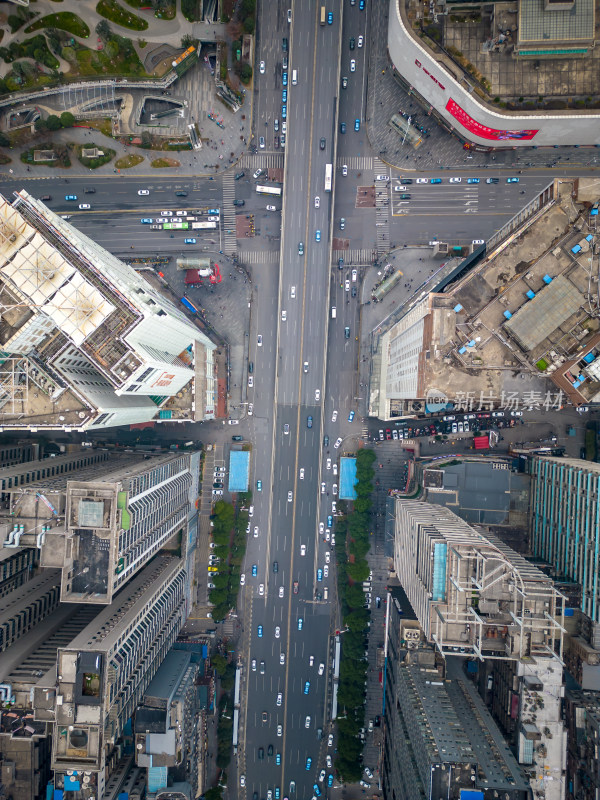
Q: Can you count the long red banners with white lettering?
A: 1